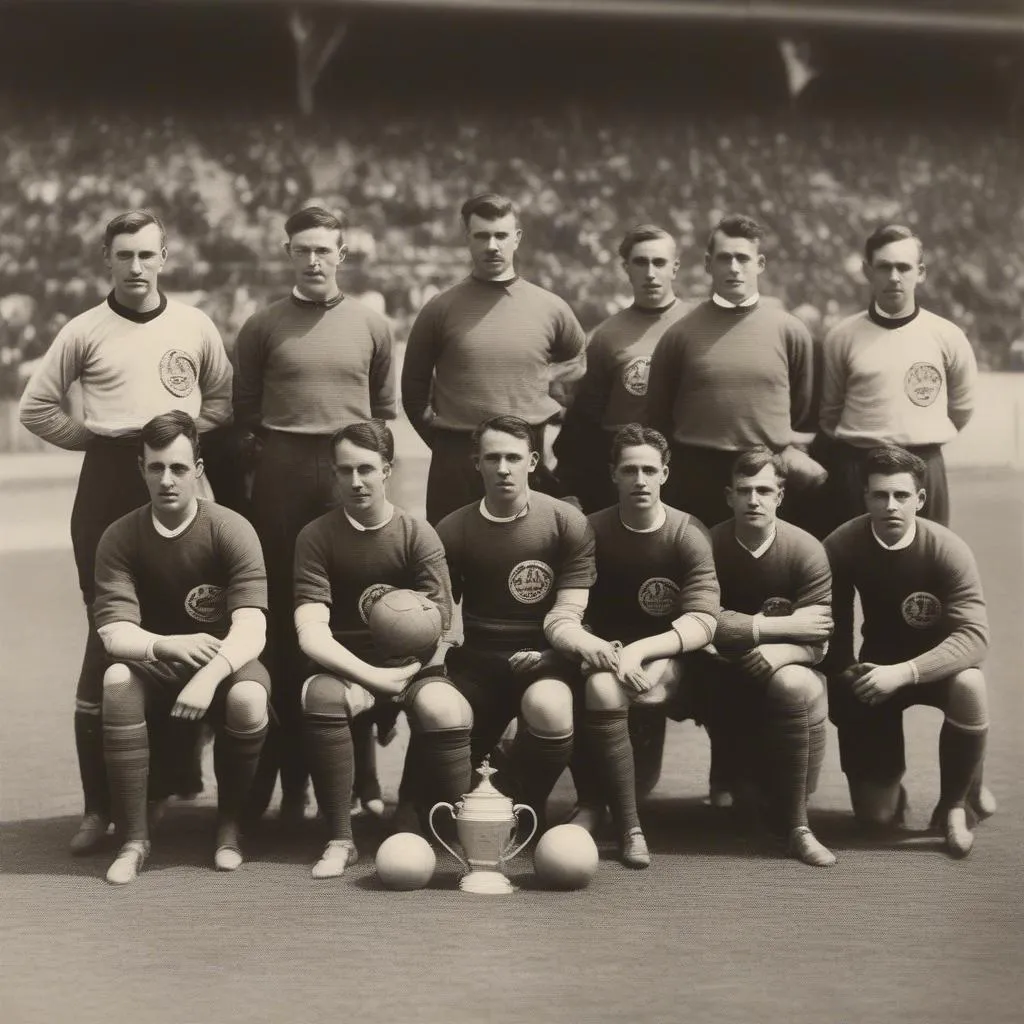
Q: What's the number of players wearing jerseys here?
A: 12